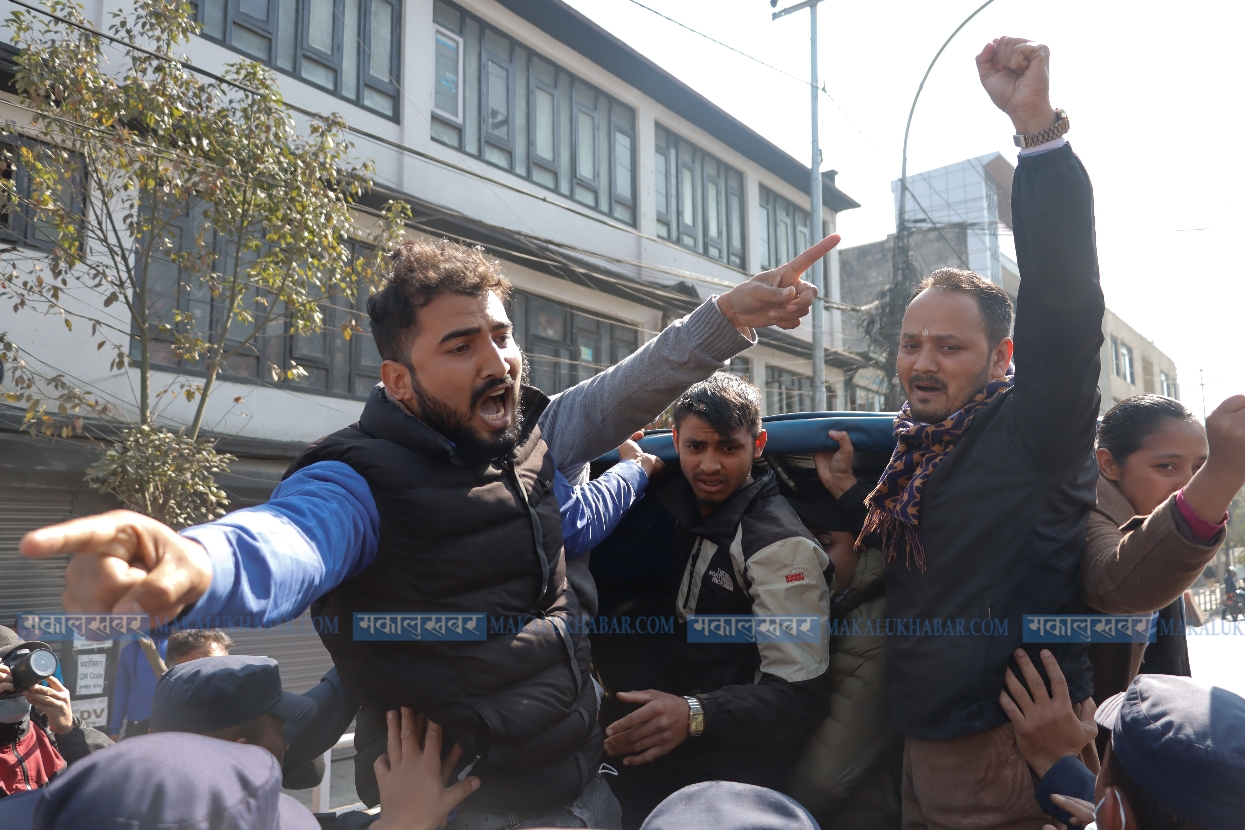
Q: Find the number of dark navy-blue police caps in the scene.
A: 4